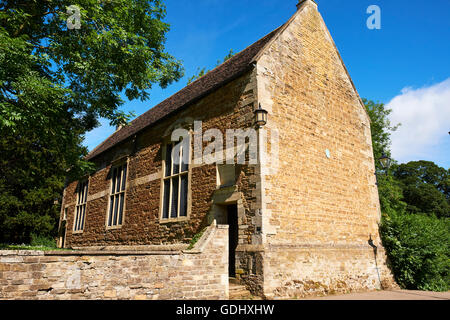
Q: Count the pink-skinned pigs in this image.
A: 0